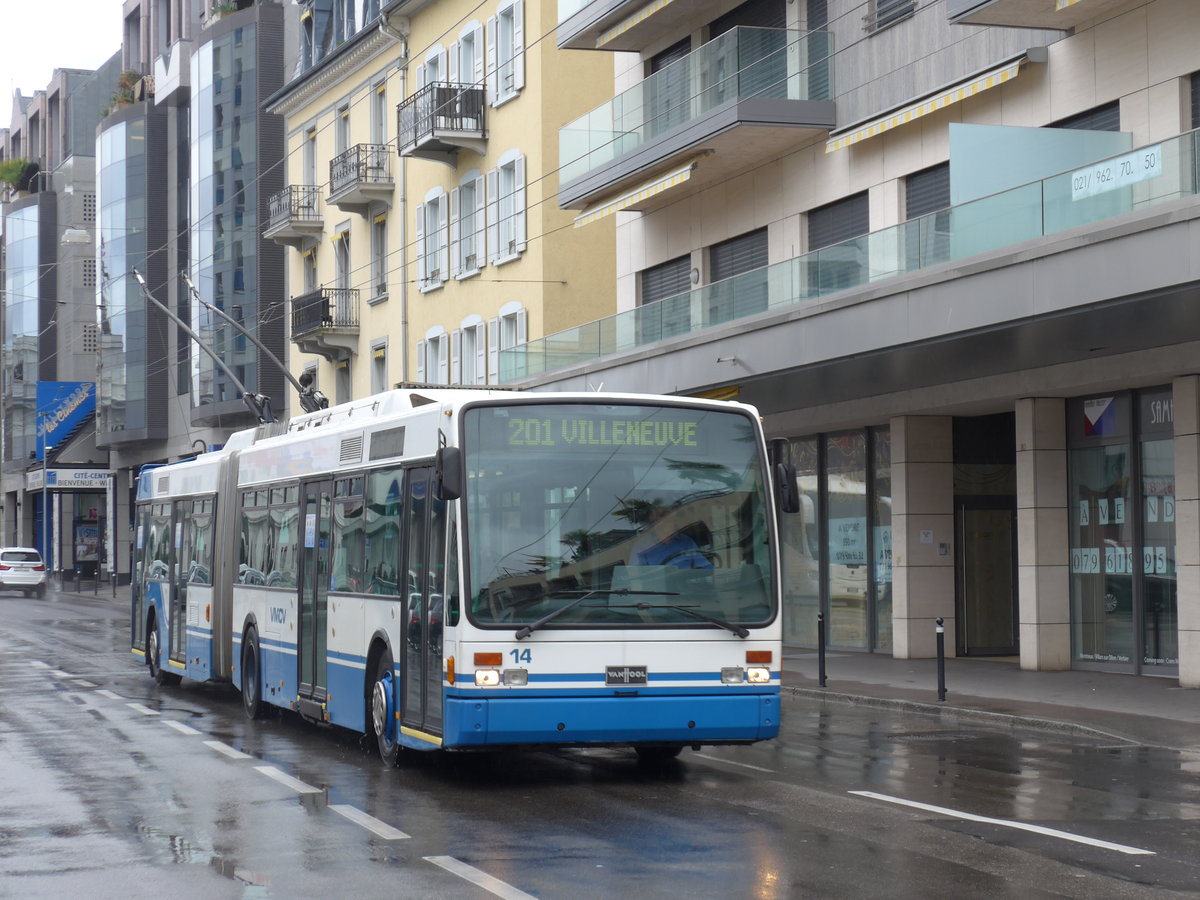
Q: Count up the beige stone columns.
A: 3